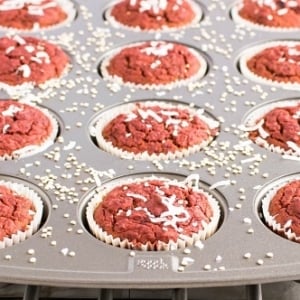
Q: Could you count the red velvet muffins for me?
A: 12